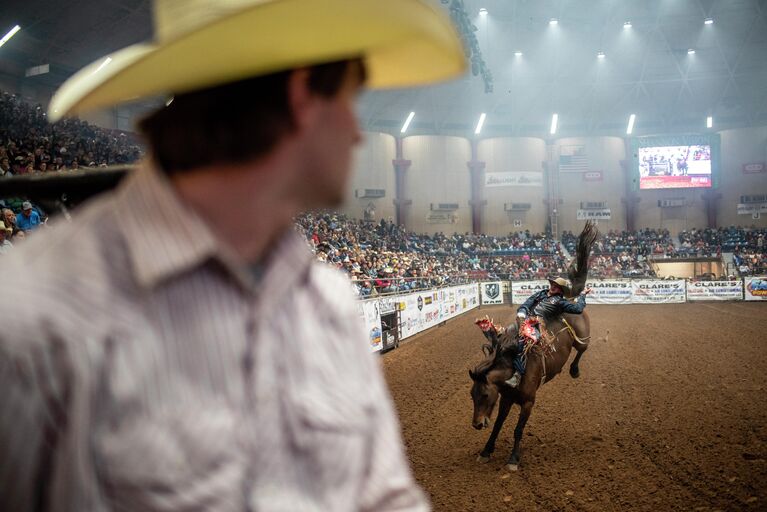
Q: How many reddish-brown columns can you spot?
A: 5